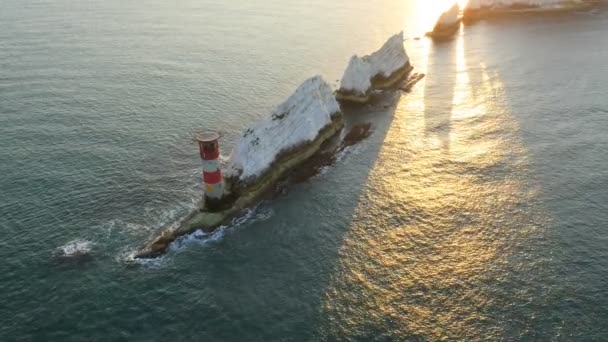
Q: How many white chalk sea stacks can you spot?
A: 3